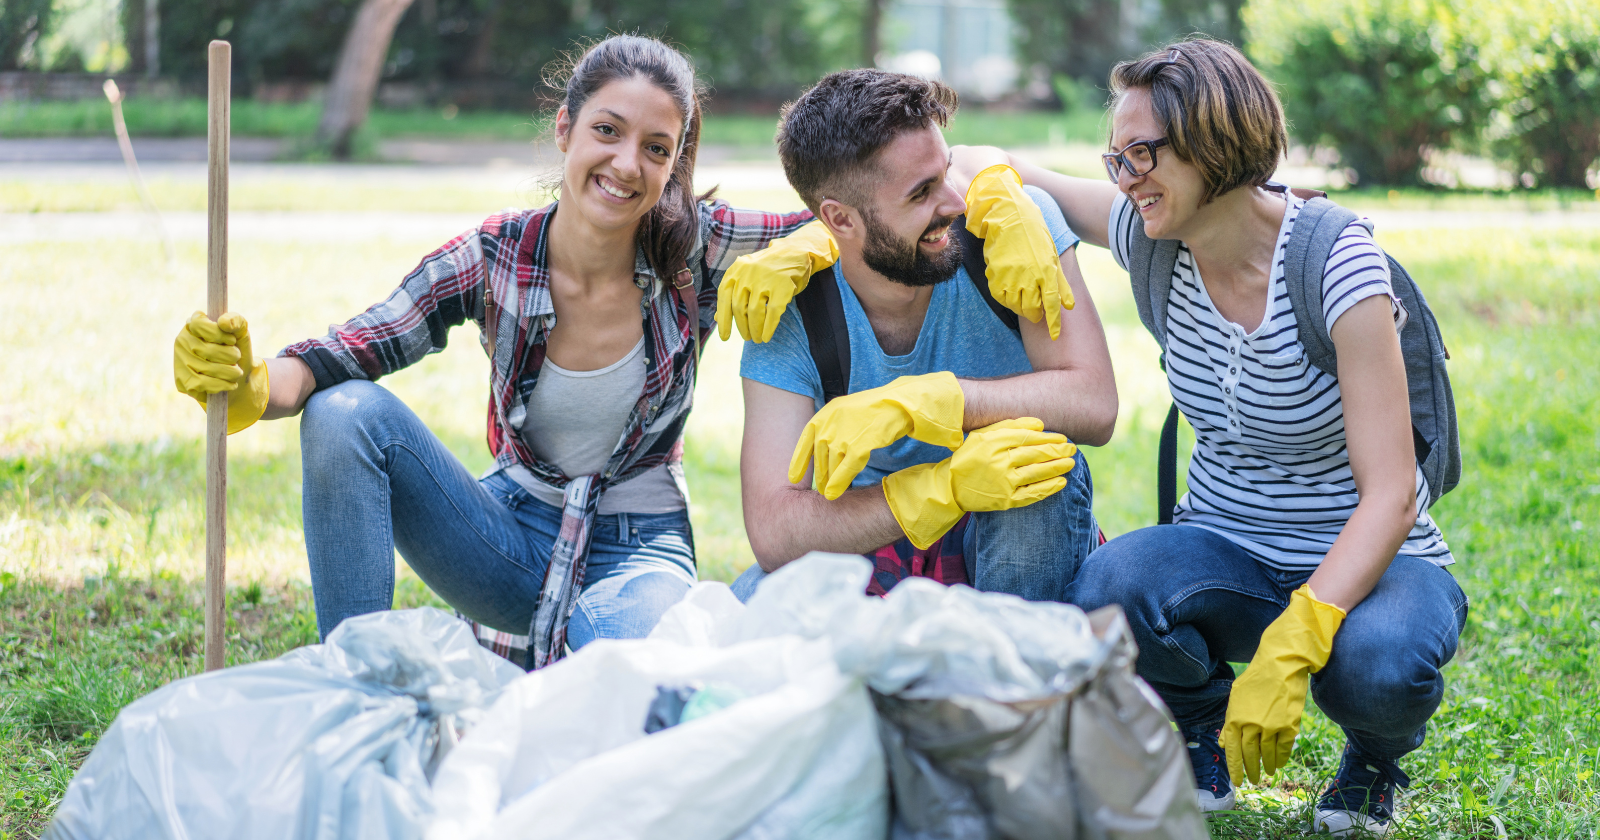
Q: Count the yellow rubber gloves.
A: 6